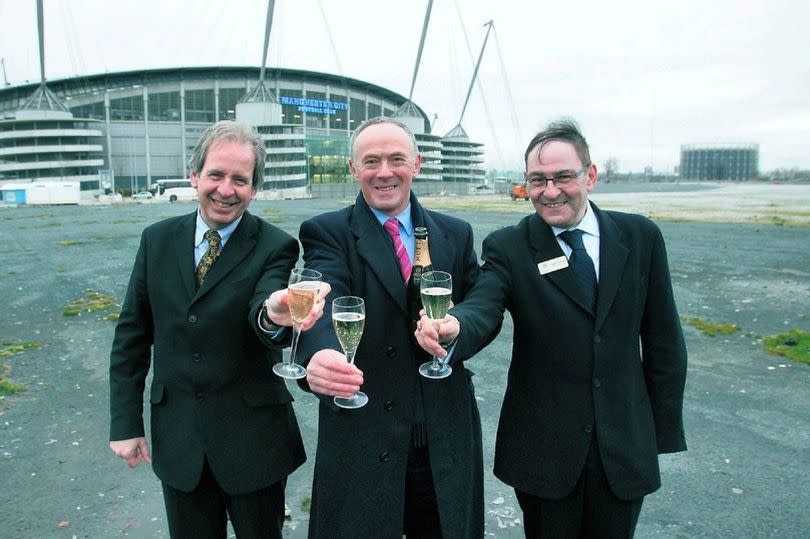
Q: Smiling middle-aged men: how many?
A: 3